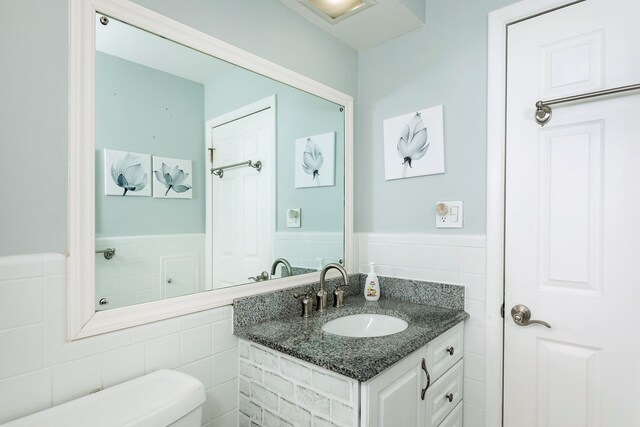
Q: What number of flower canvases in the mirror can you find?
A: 3